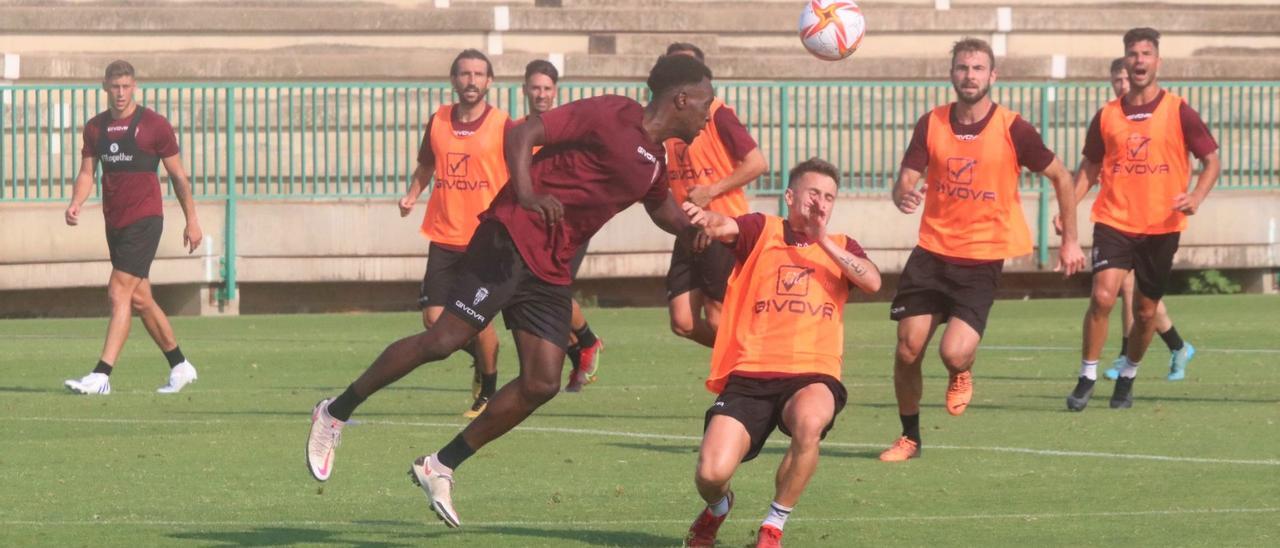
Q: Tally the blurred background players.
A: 7